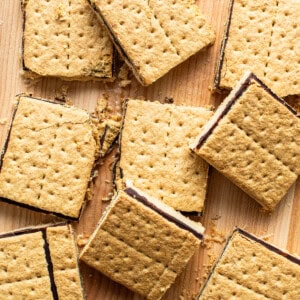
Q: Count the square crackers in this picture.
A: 9